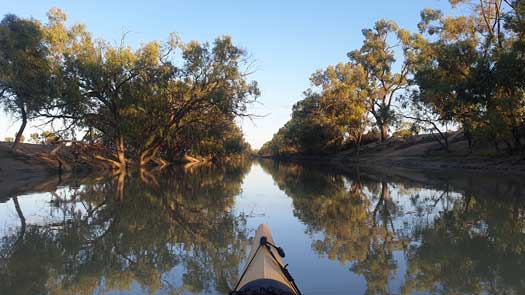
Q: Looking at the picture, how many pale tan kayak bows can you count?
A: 1